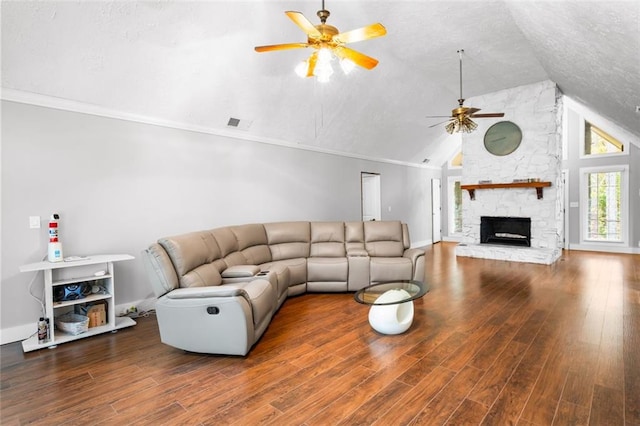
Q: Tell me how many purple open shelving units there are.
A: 0